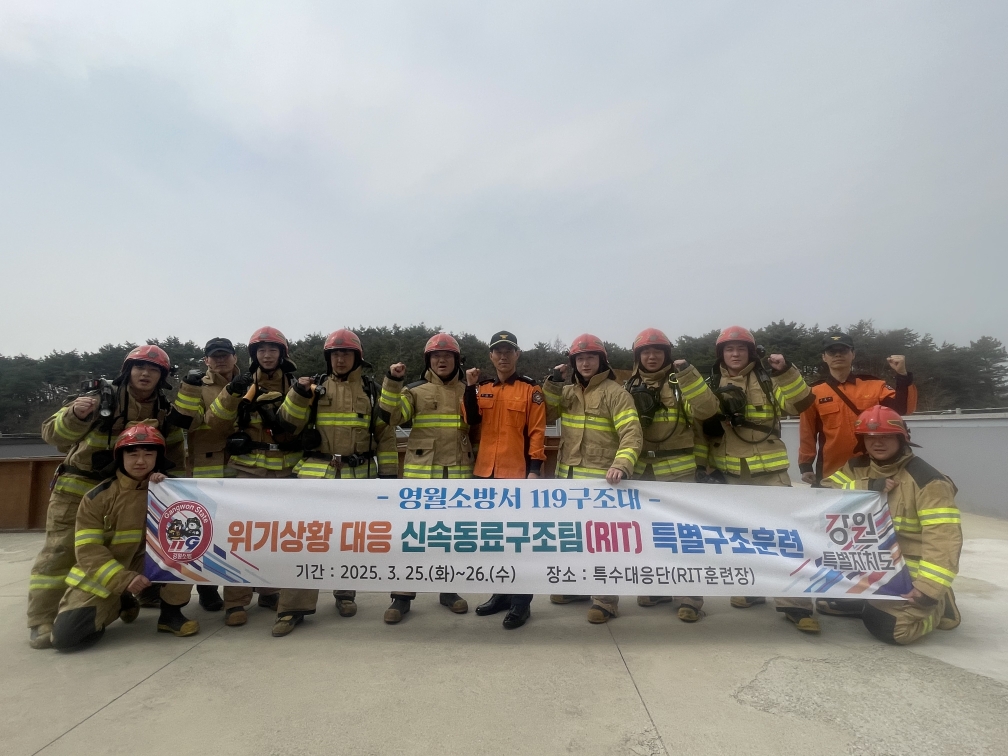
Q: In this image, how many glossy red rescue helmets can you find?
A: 9